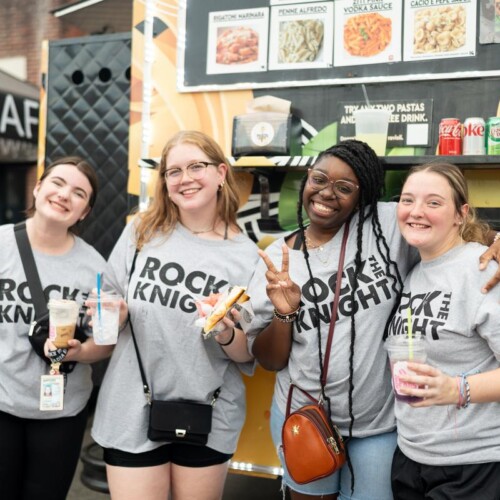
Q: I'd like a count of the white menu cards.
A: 4